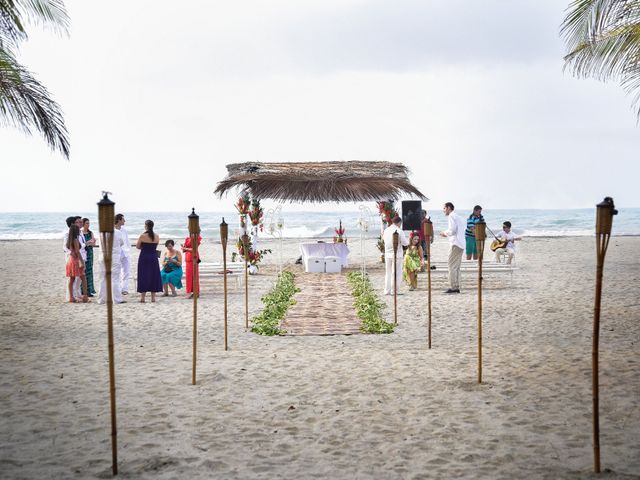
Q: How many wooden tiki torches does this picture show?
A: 8